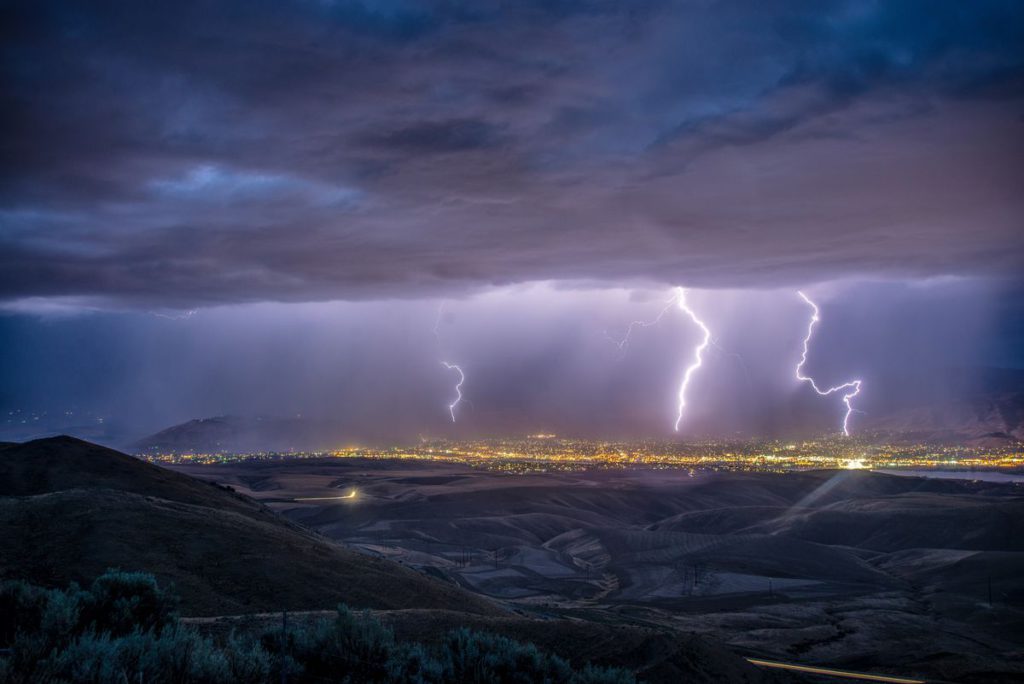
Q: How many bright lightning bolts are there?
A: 3